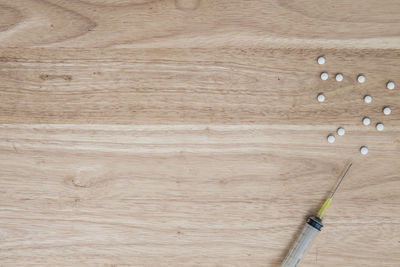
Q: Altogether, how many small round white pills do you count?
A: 13